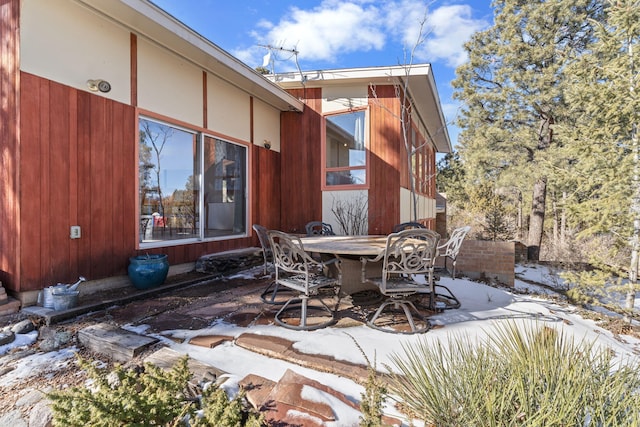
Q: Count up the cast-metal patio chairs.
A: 6